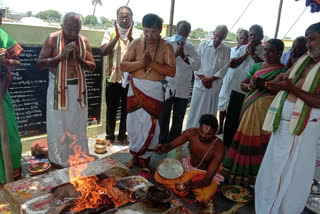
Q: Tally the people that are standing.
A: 11